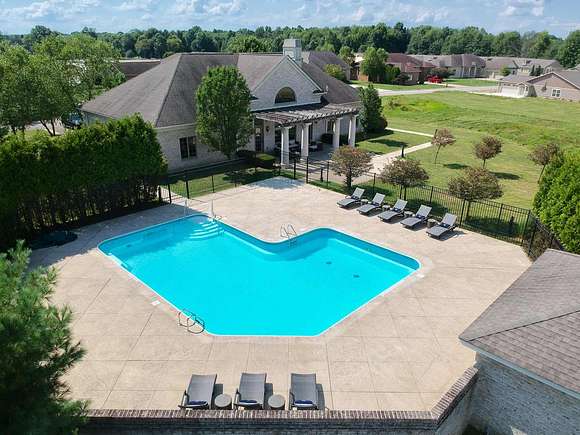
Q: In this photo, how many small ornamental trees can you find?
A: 6